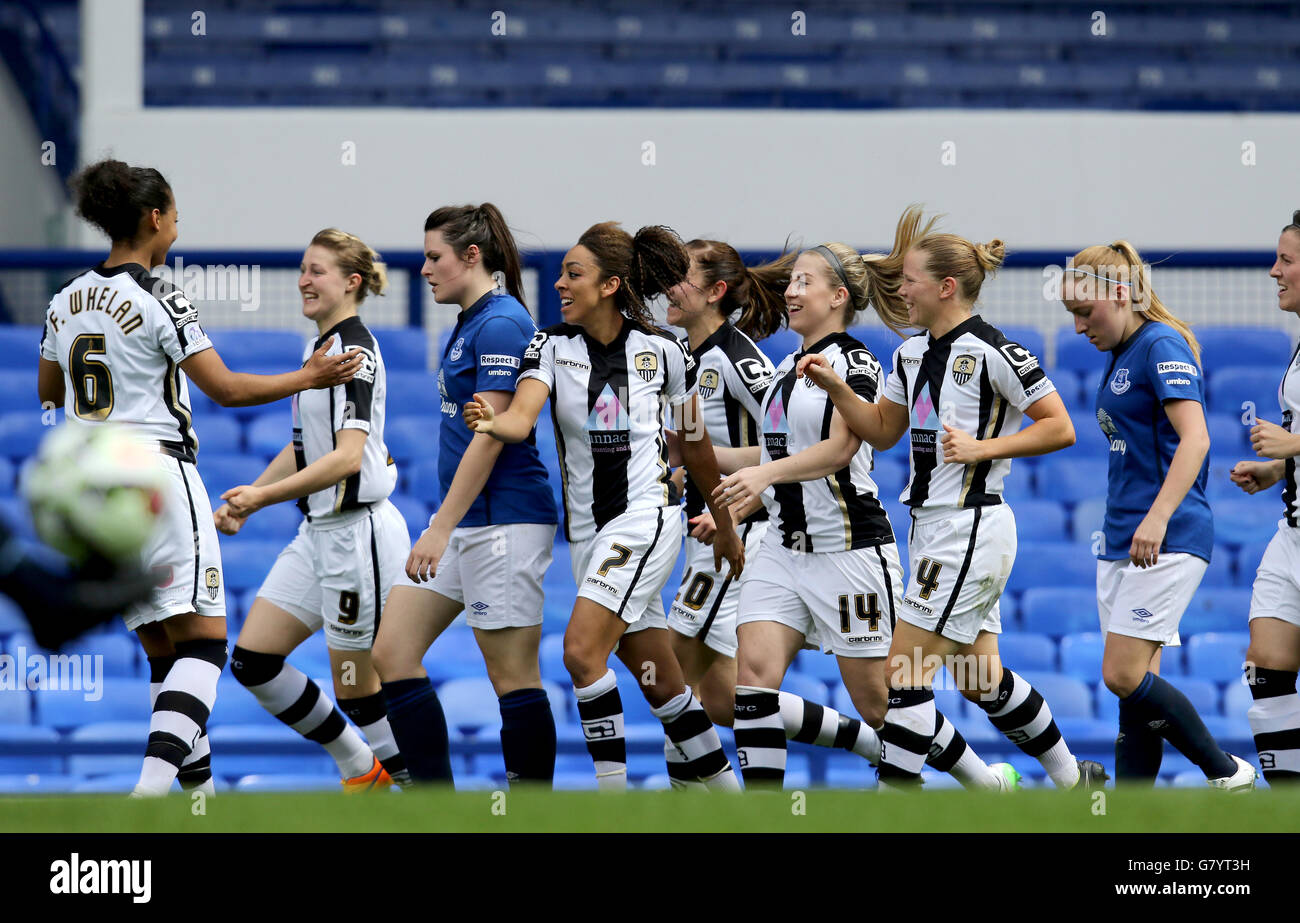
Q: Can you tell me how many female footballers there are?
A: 9